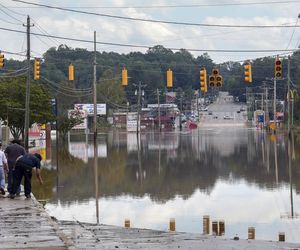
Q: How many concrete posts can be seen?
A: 7